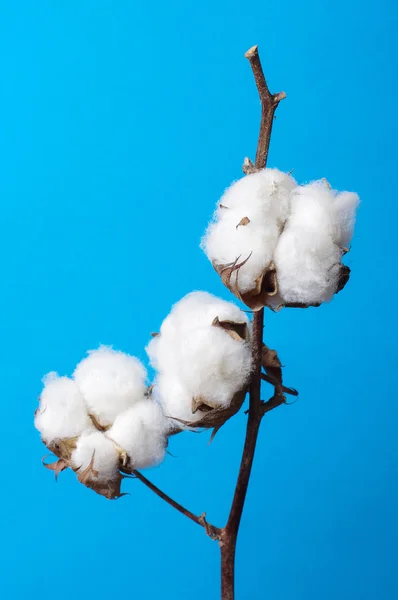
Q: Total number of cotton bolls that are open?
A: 3